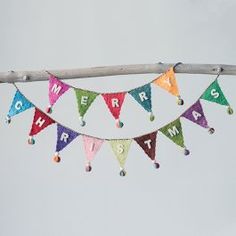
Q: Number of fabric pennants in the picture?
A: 14